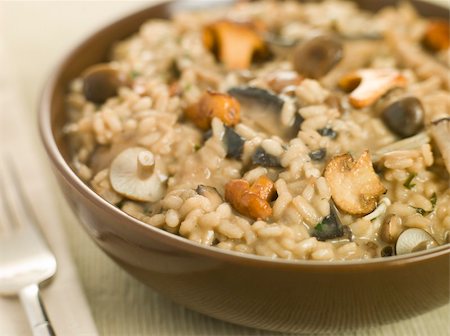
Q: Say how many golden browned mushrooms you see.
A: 6